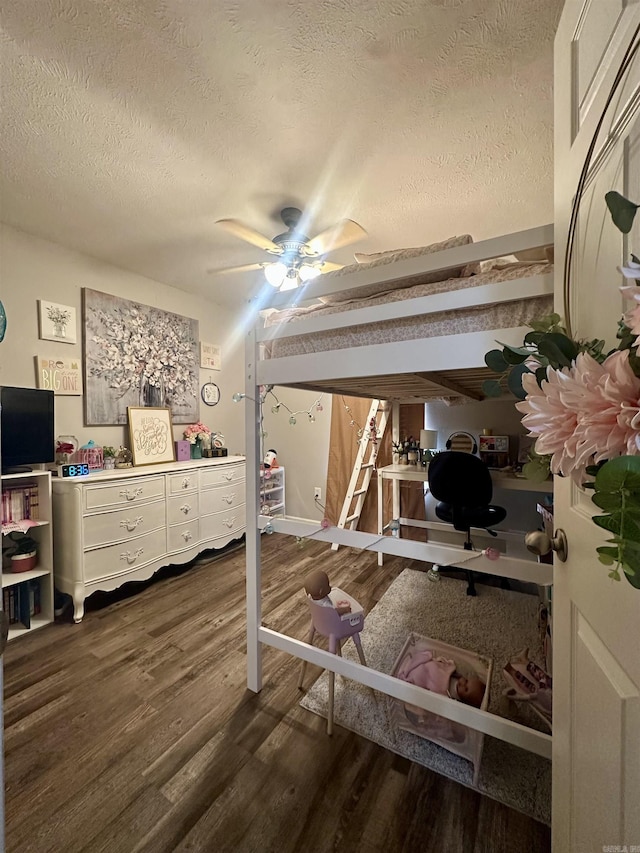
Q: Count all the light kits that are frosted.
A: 3